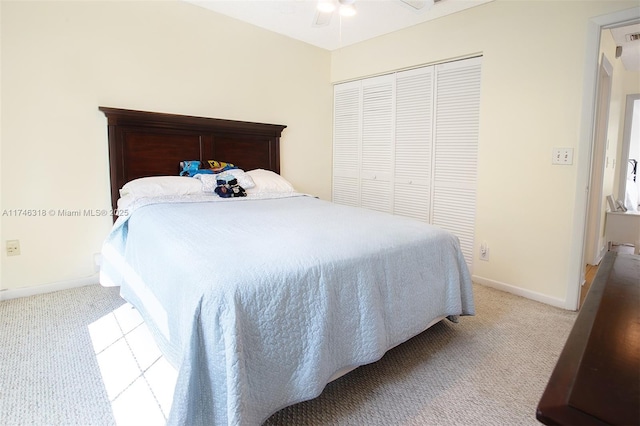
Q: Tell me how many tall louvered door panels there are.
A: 4